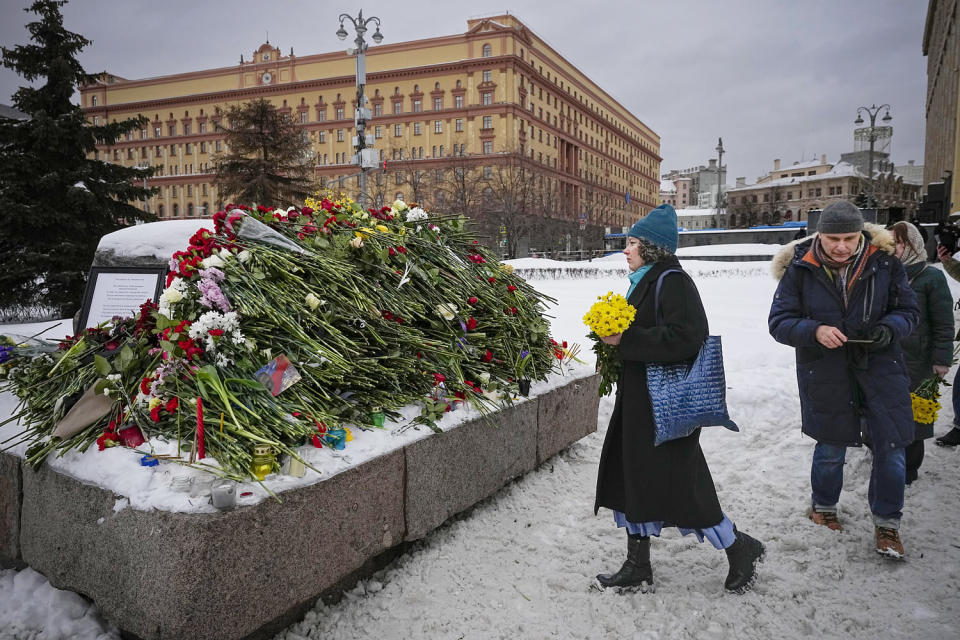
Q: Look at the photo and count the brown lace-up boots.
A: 2